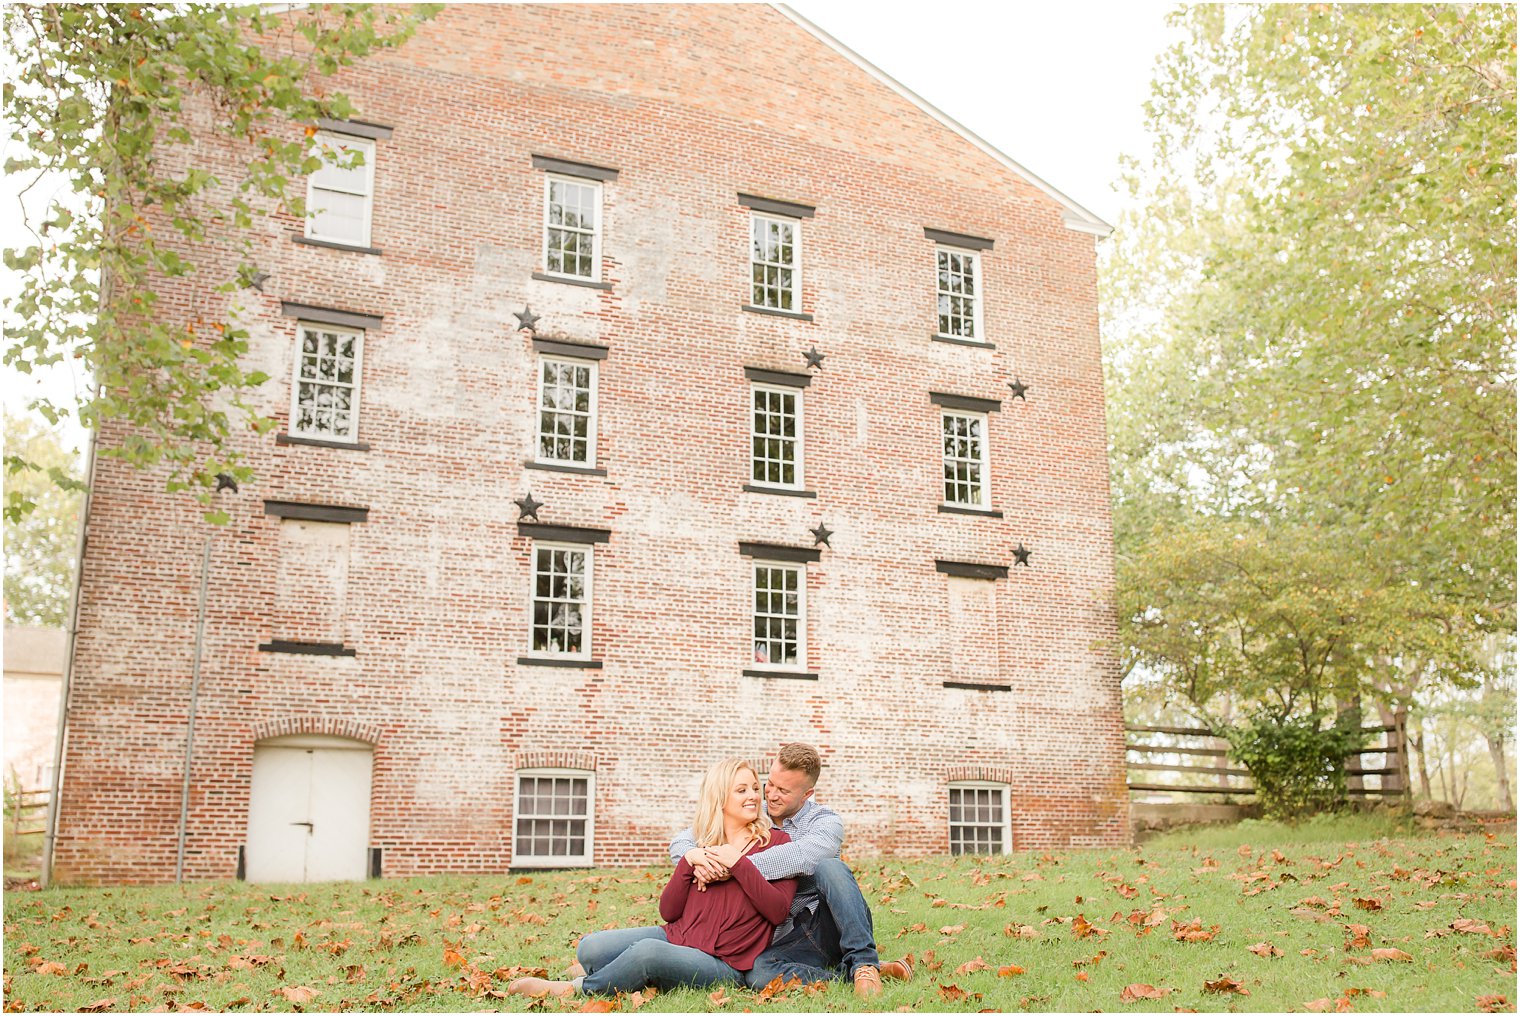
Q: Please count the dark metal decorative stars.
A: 8